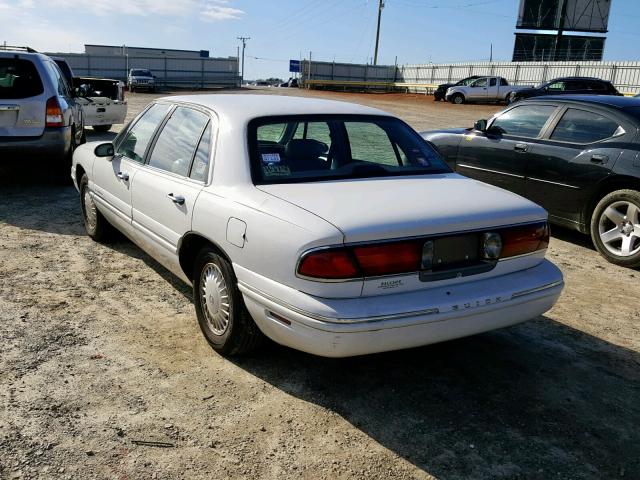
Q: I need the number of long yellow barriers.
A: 1